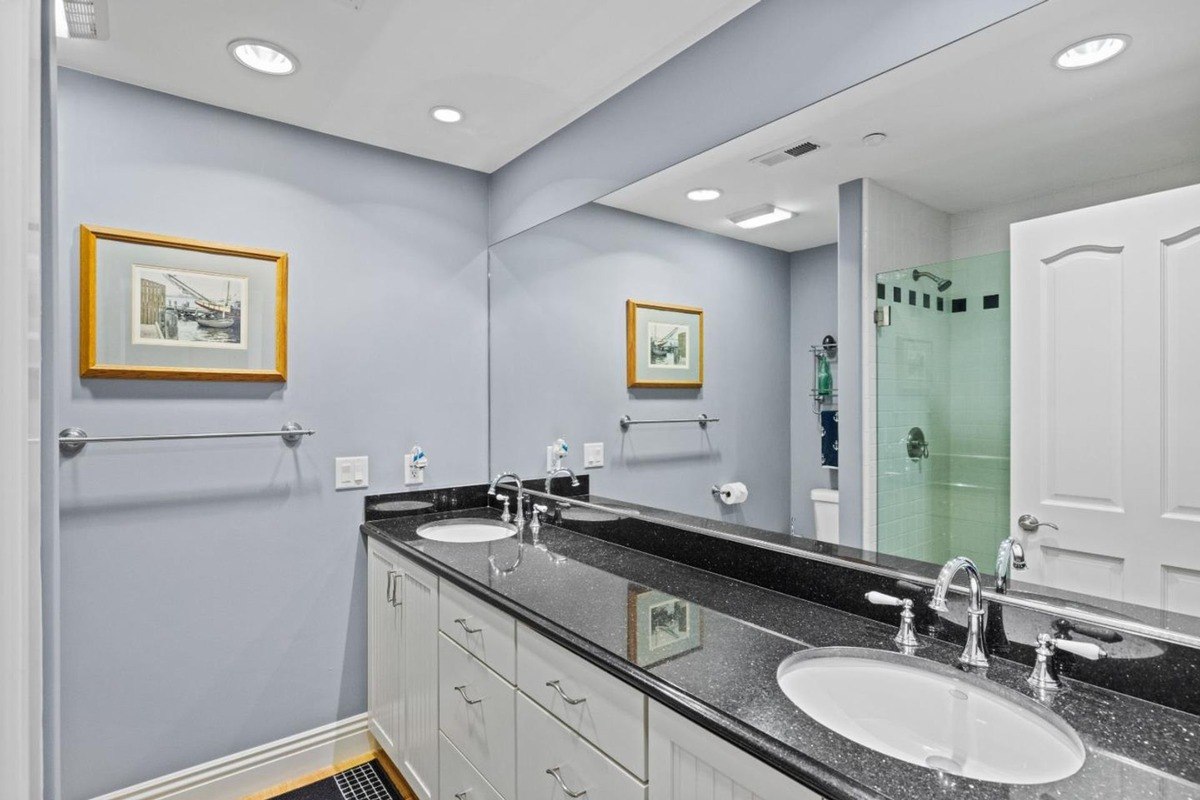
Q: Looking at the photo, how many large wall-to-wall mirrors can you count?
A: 1